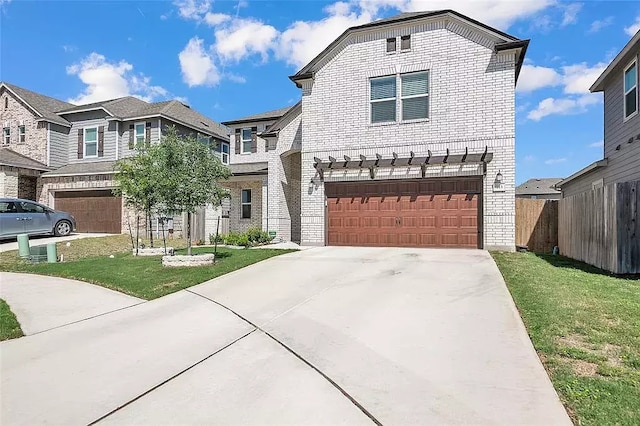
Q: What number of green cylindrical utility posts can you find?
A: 2